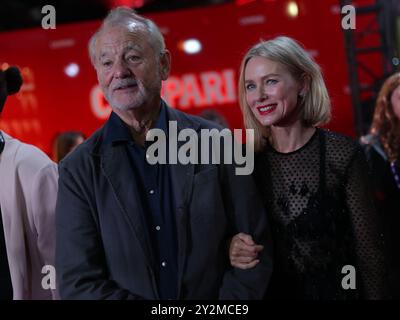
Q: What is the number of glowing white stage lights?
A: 3